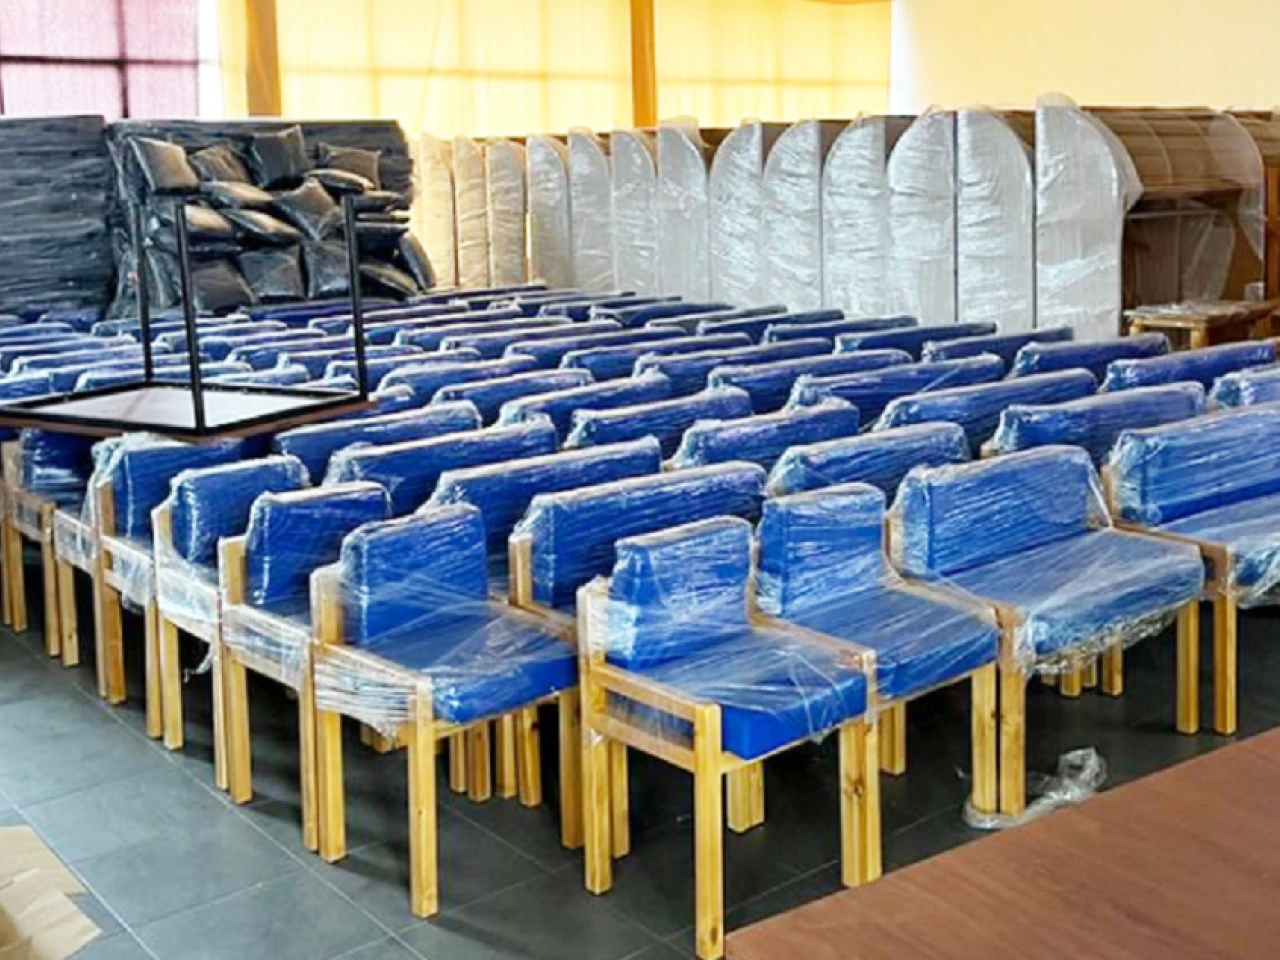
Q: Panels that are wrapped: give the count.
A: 13